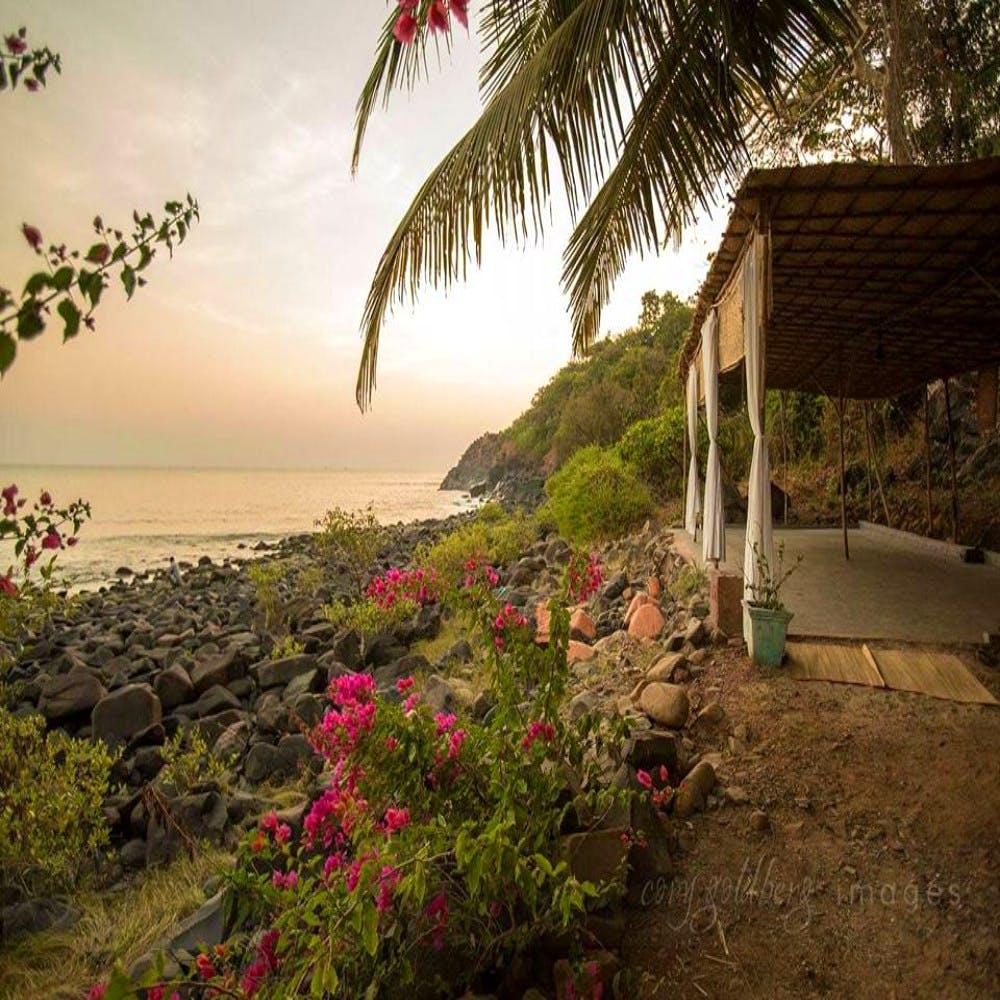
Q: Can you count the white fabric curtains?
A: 3